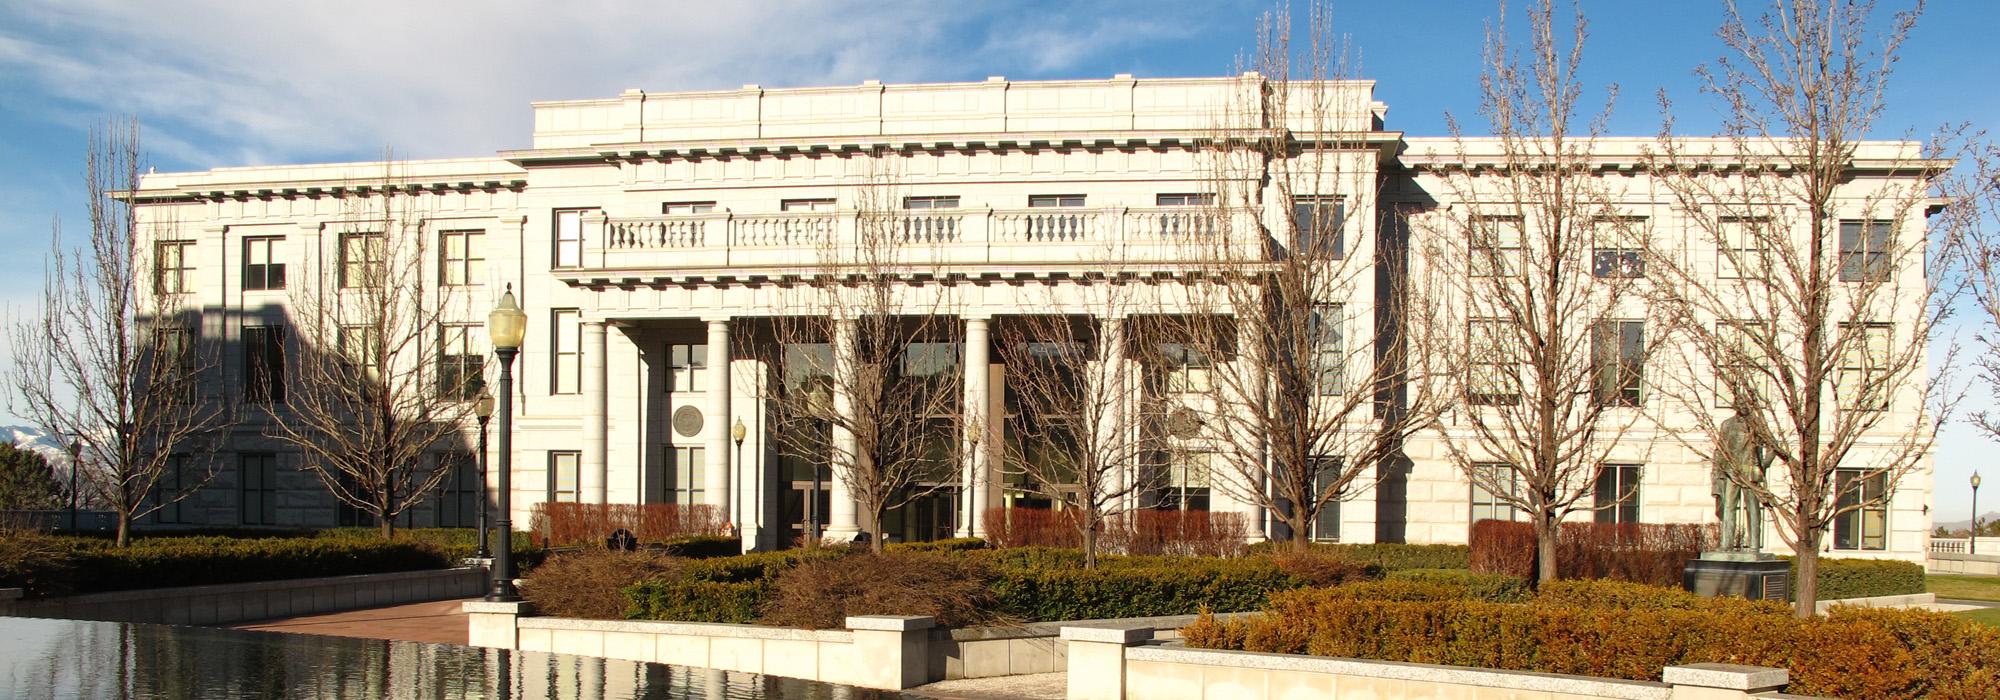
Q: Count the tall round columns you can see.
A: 6